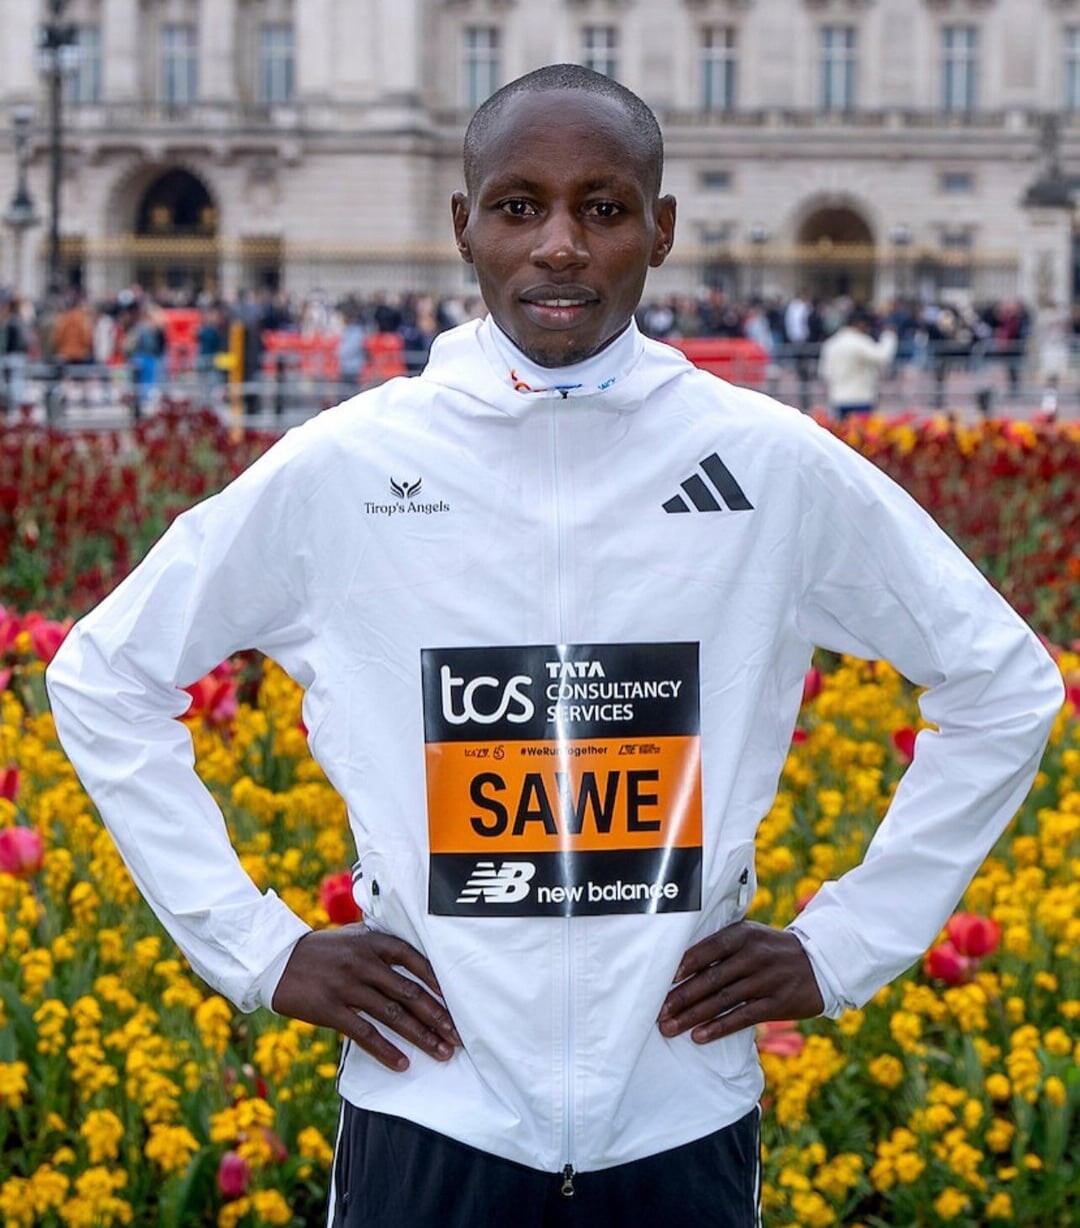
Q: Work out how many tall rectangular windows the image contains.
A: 9